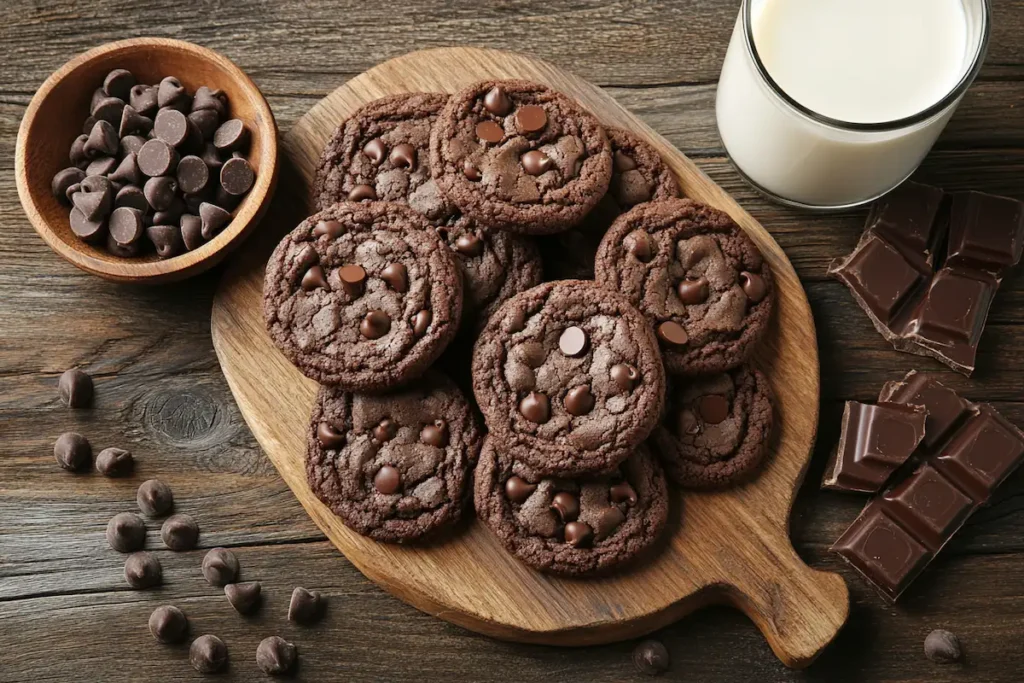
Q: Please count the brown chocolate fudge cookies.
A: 10